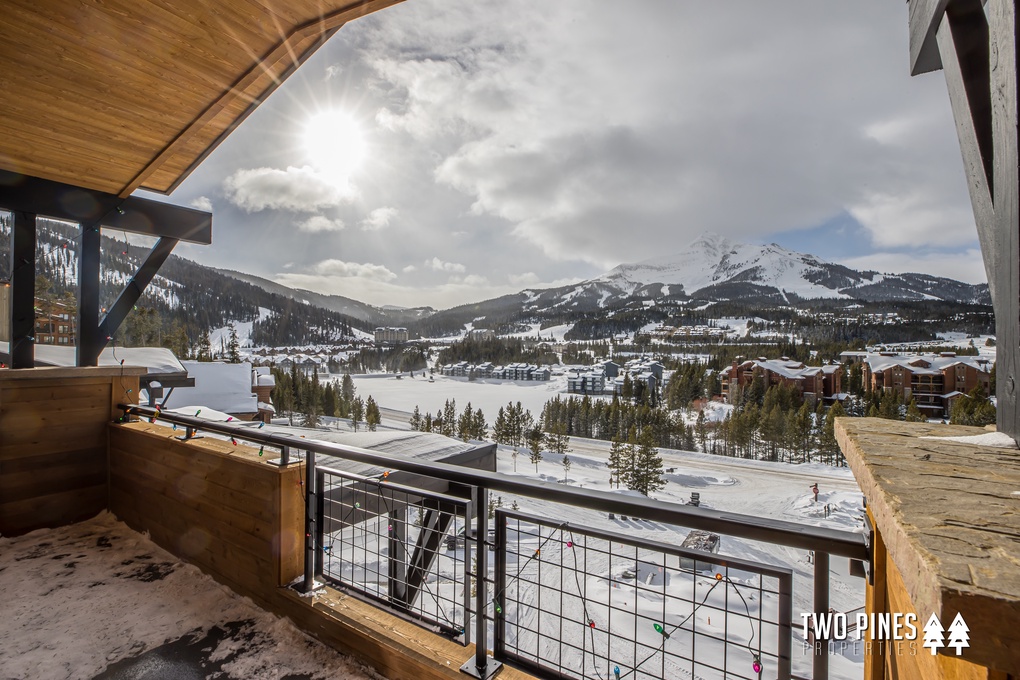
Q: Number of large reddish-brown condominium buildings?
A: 2